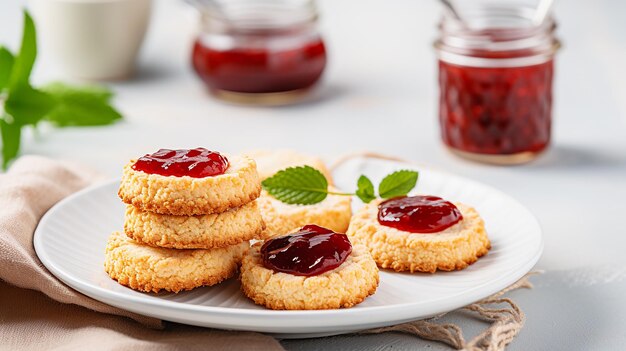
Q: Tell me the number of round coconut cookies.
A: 7